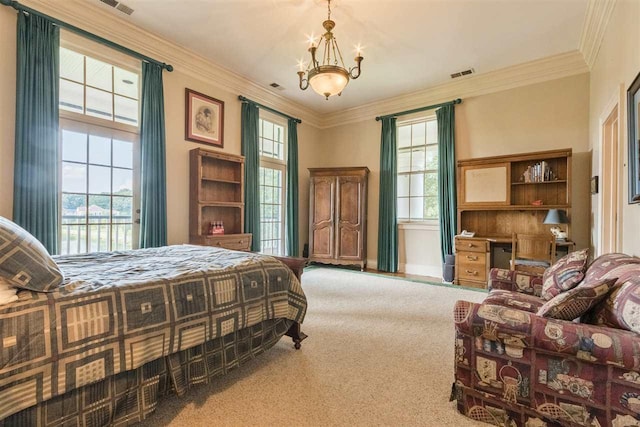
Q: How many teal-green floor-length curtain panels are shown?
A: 6